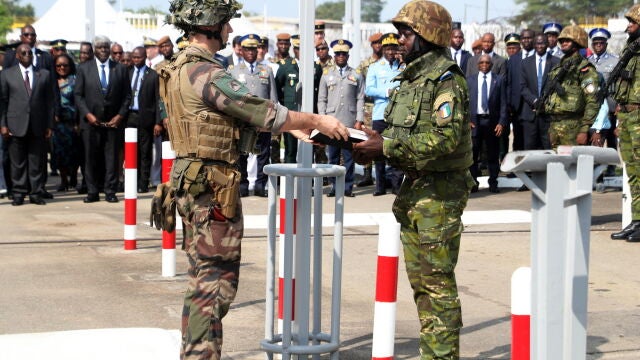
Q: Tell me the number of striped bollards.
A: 5